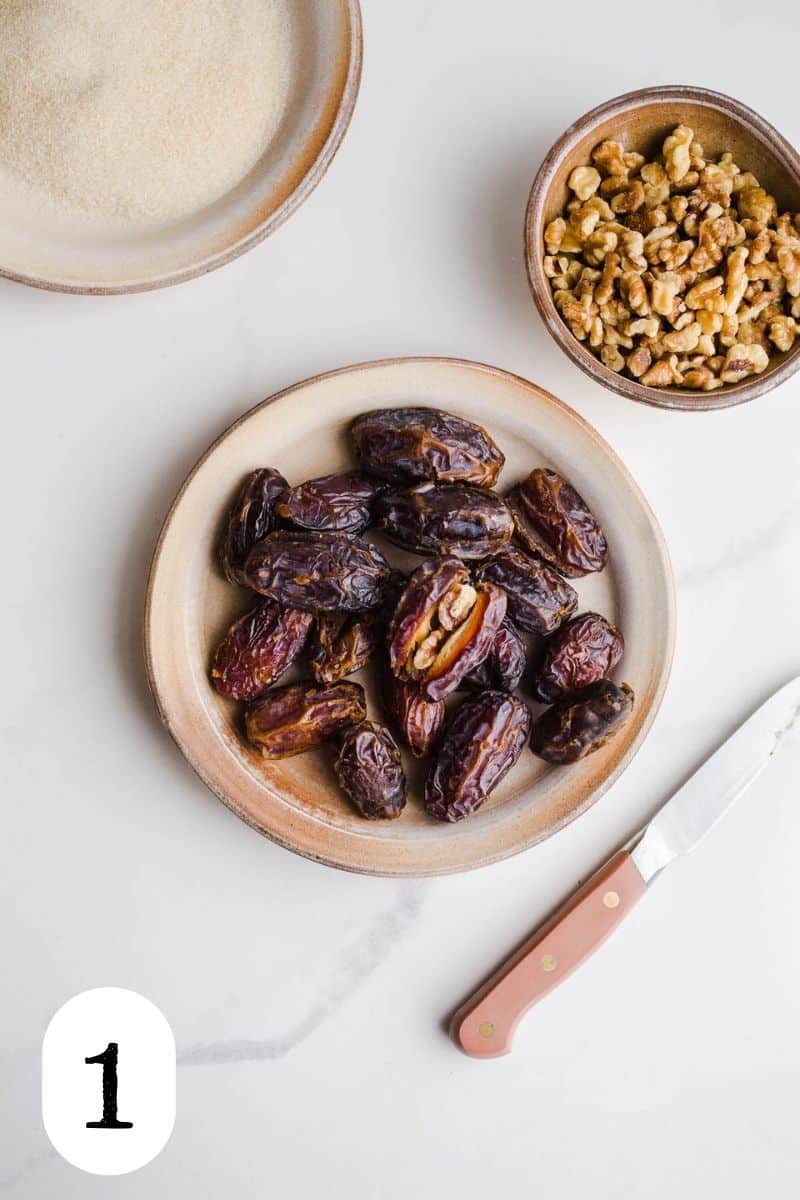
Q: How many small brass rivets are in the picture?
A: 3